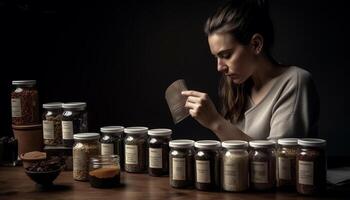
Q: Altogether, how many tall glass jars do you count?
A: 13